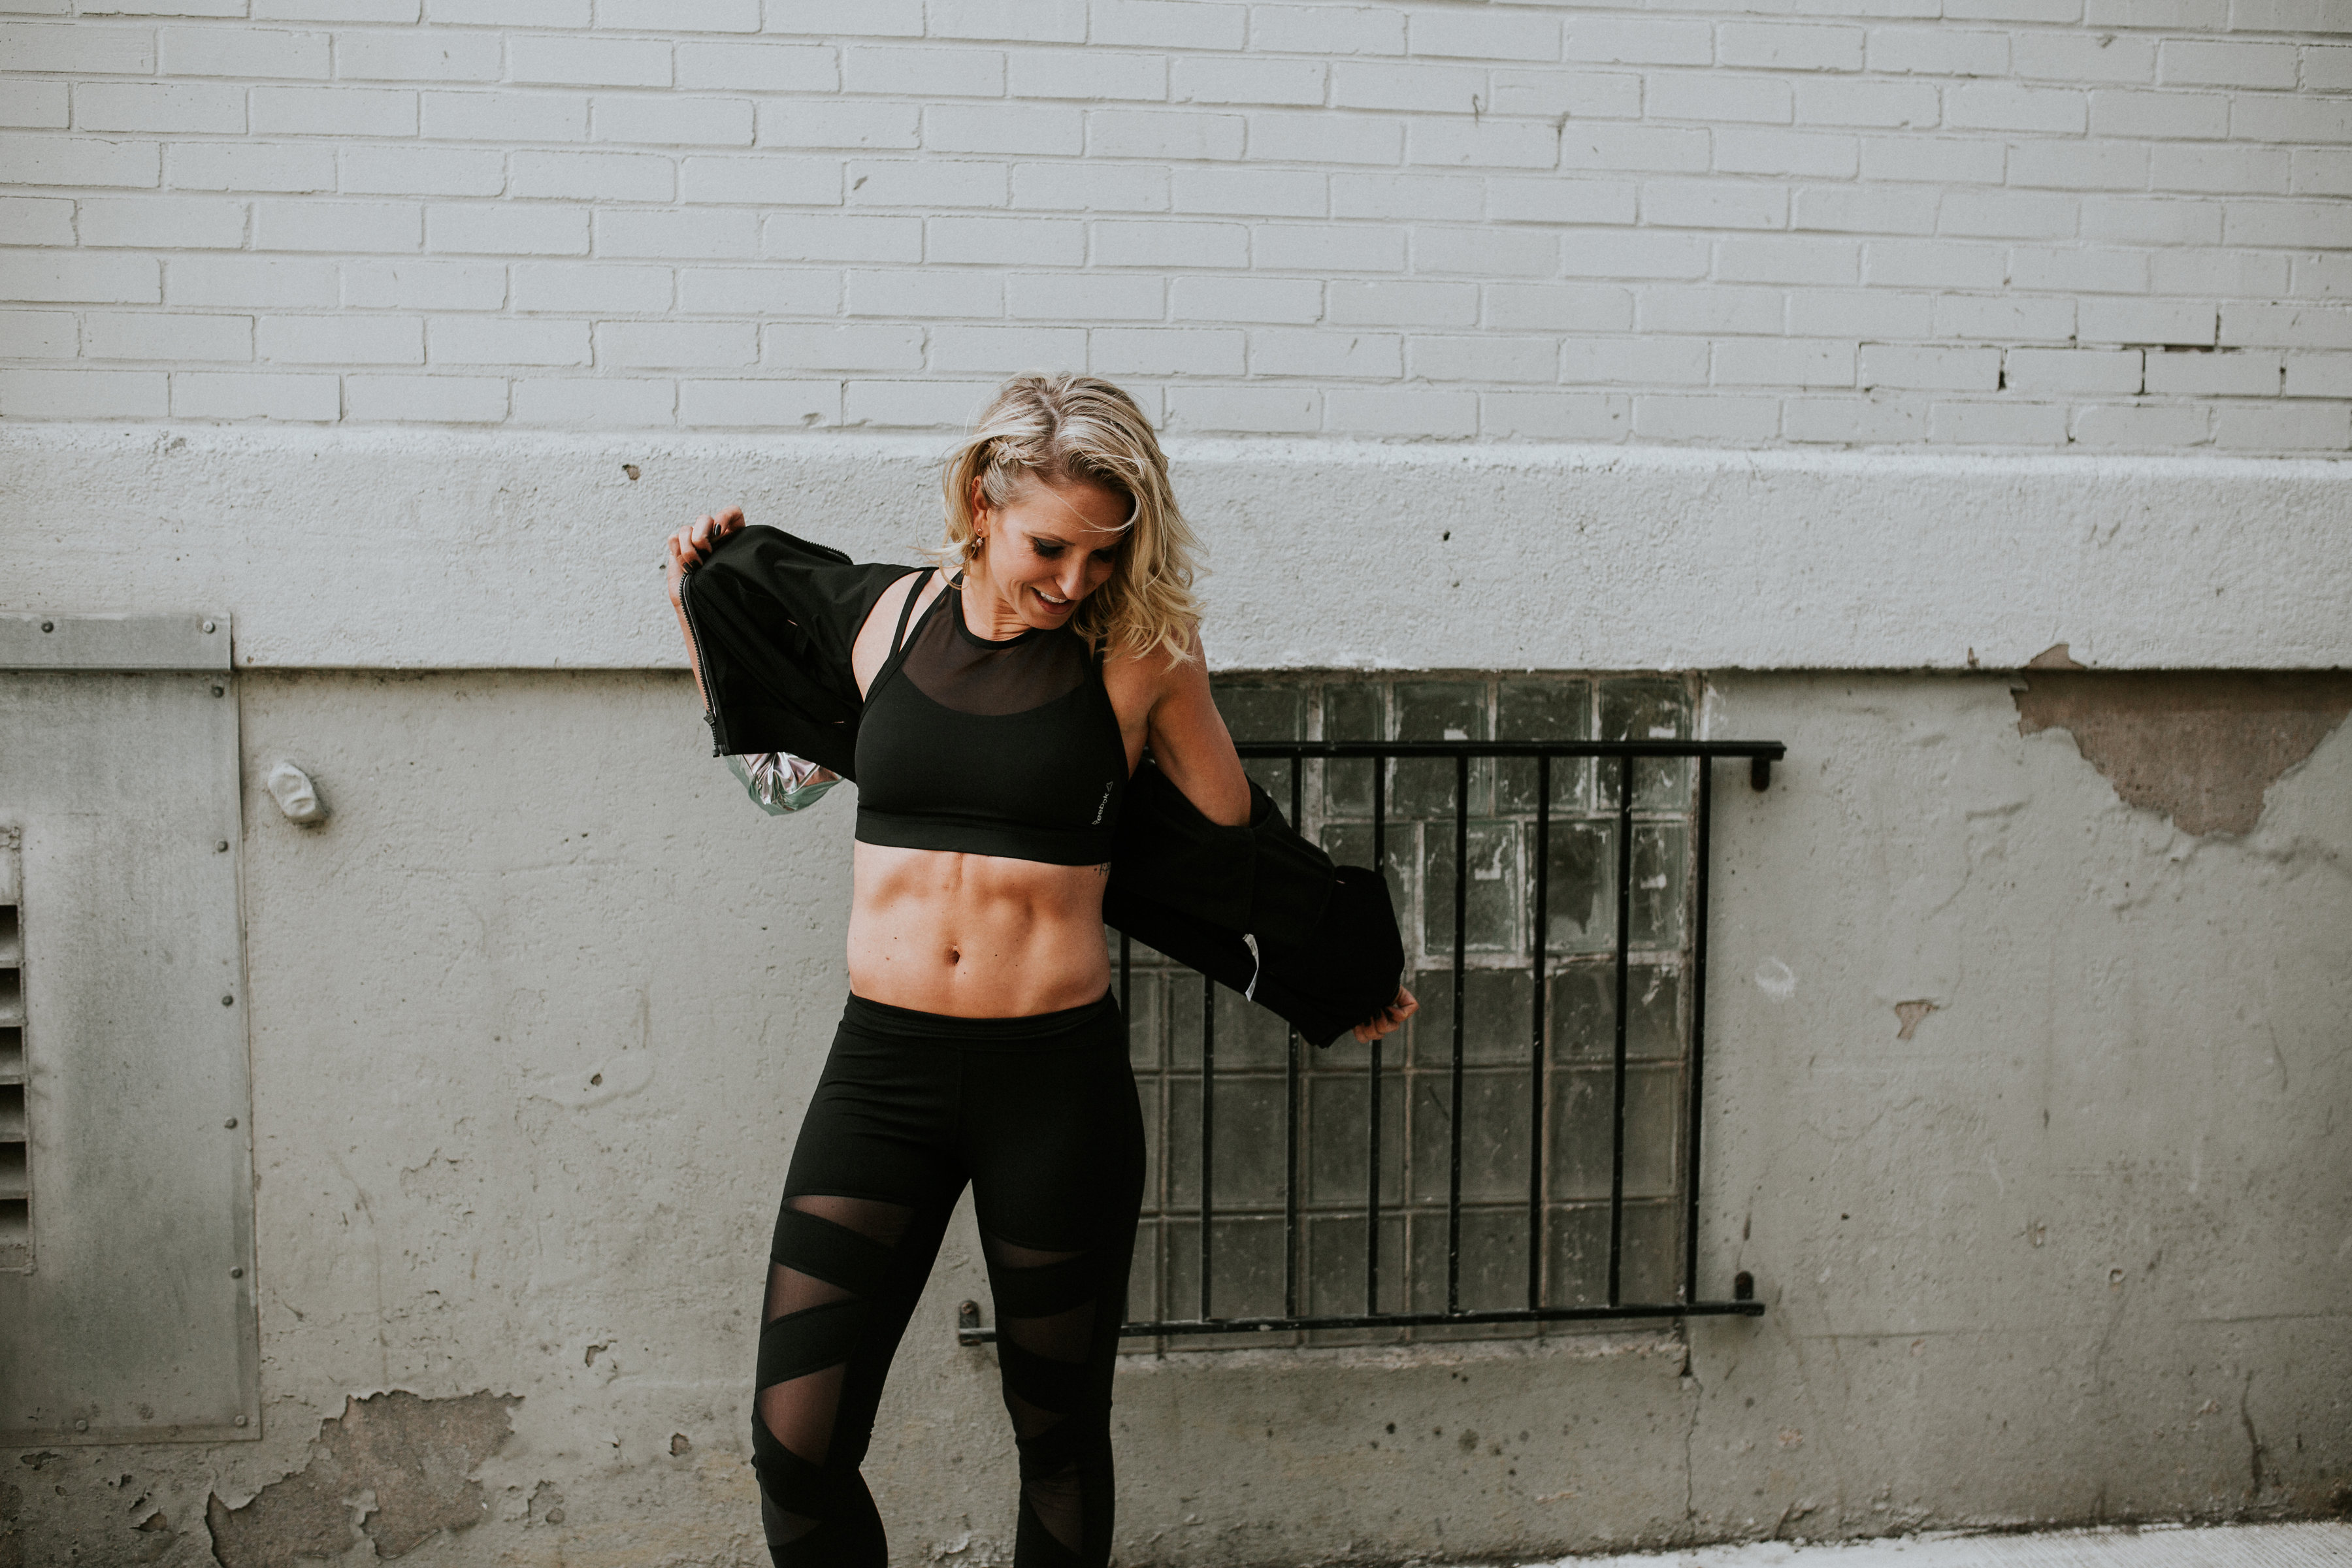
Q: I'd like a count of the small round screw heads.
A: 9